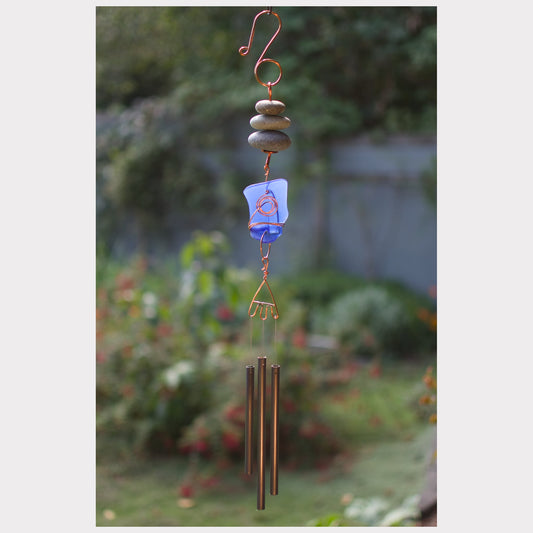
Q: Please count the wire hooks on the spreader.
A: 3